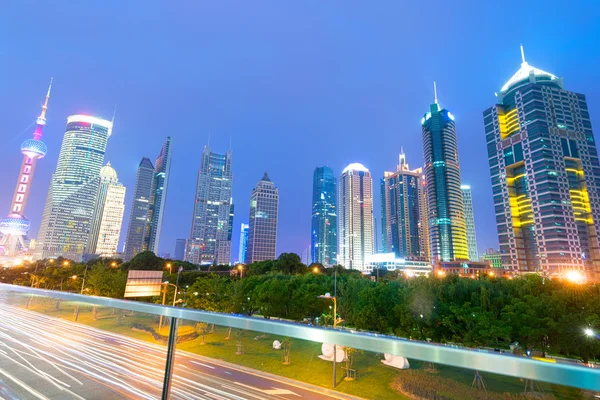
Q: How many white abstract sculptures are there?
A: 3